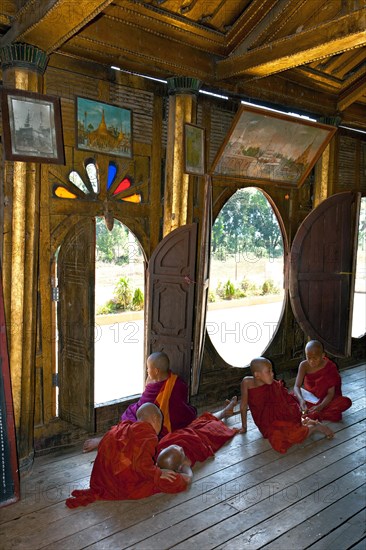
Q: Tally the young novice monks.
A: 5